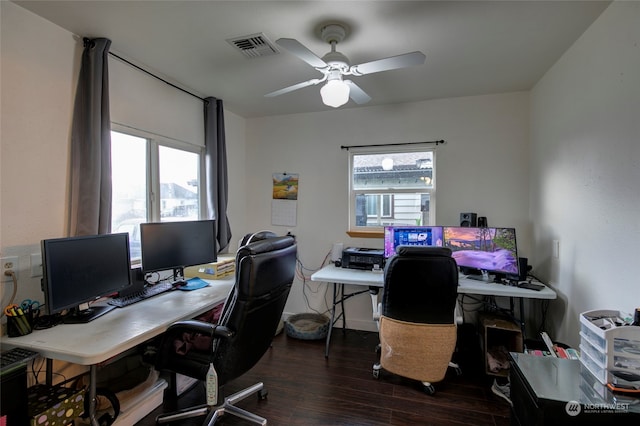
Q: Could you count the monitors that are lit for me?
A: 2